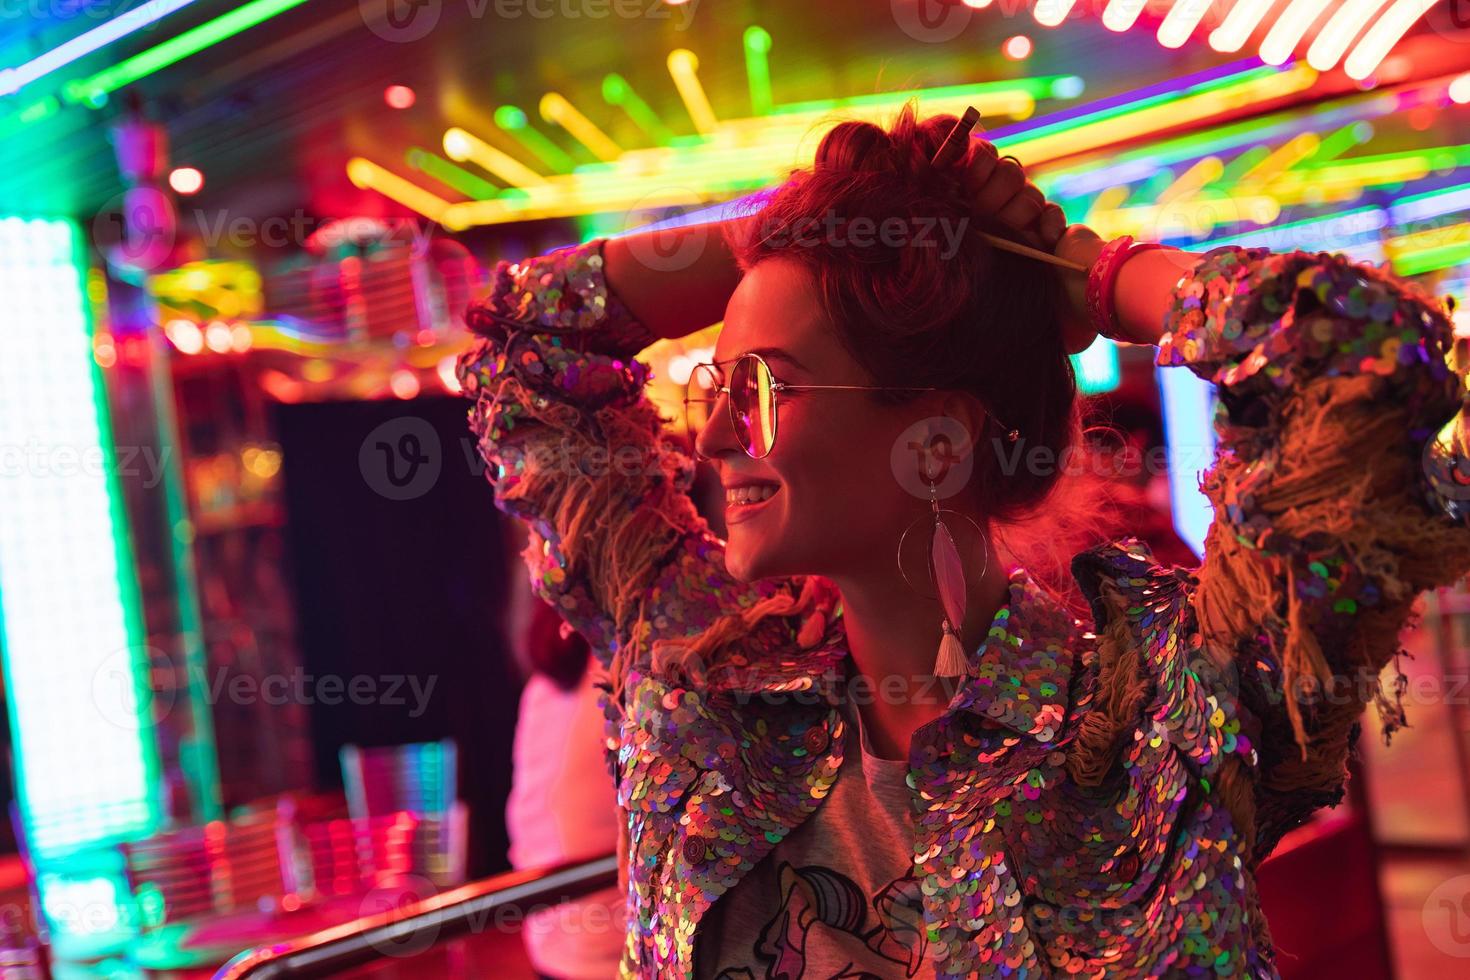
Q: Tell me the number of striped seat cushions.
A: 0